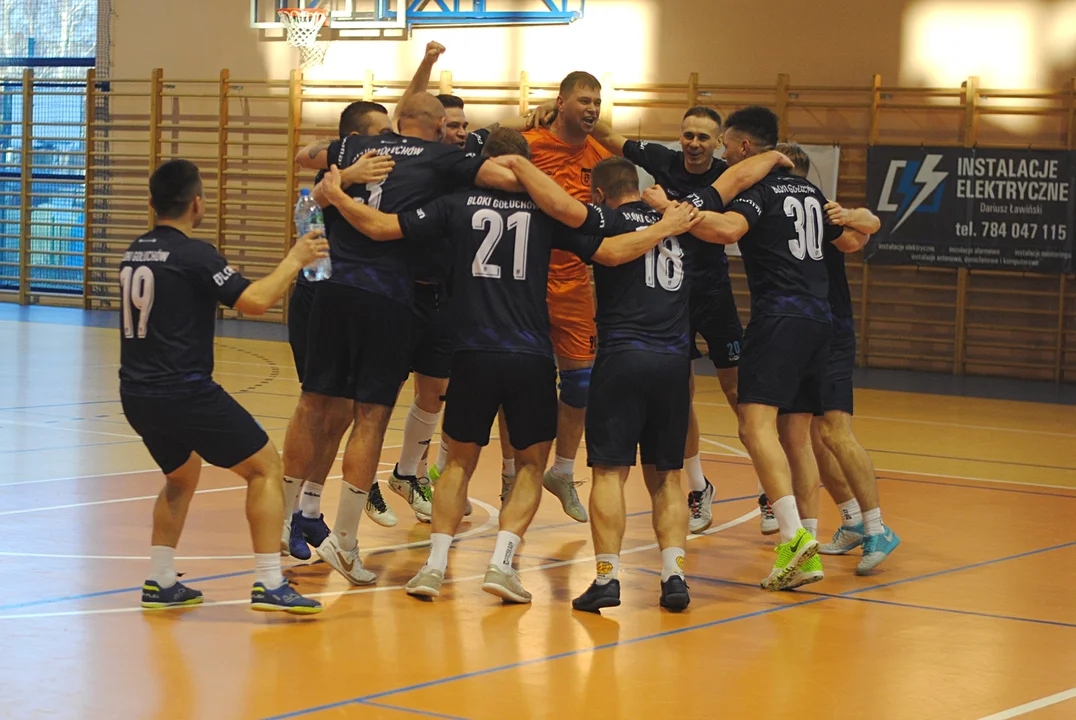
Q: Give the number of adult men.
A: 10